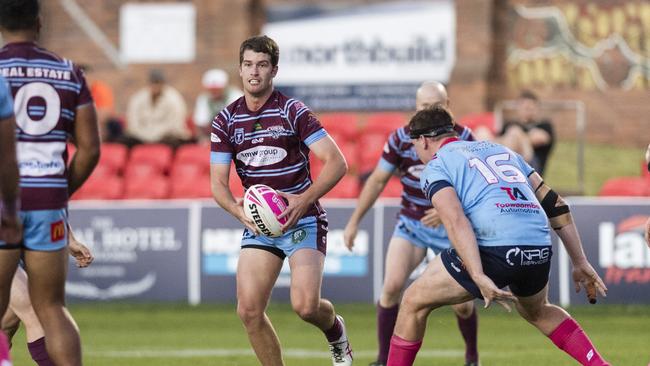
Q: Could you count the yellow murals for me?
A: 1